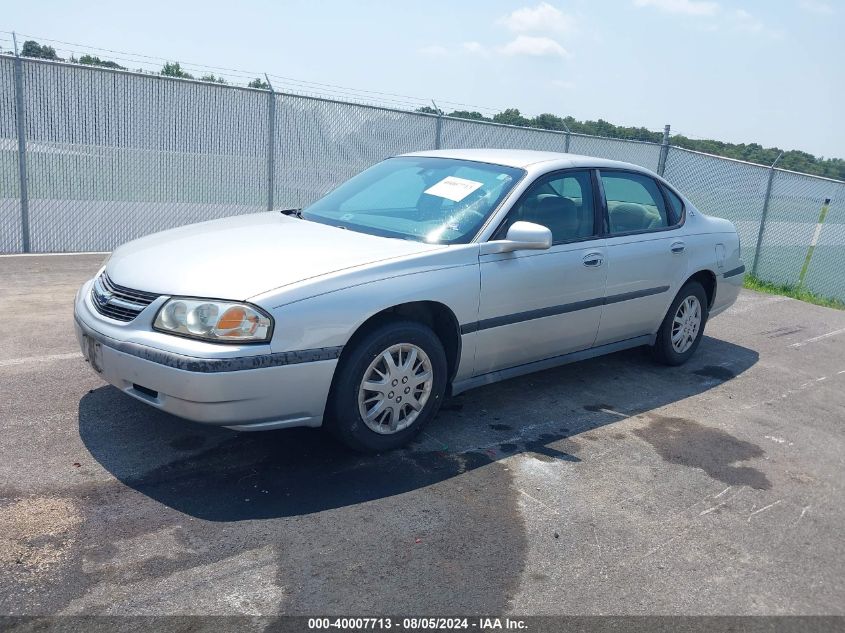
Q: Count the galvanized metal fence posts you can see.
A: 6